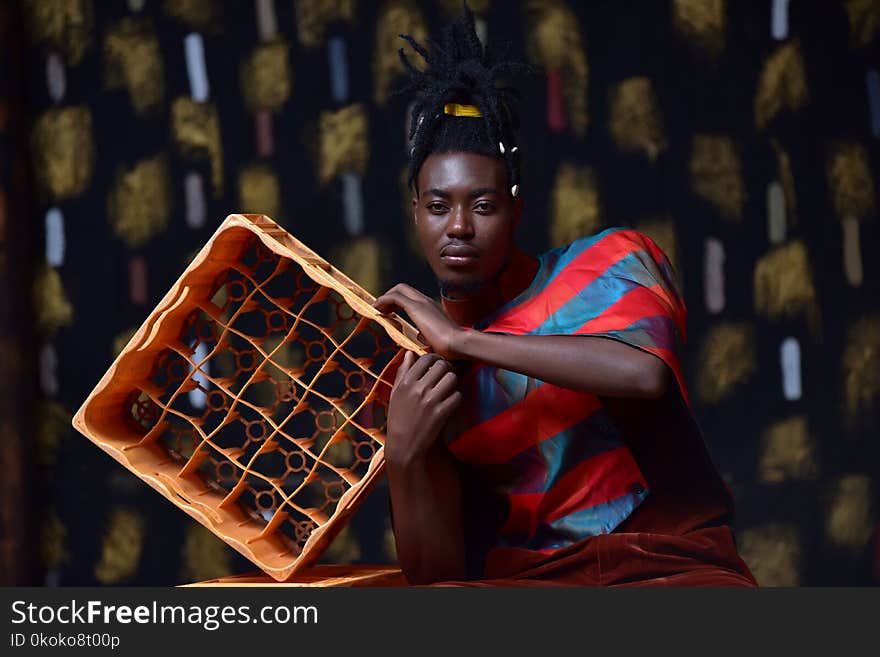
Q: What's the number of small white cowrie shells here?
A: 3